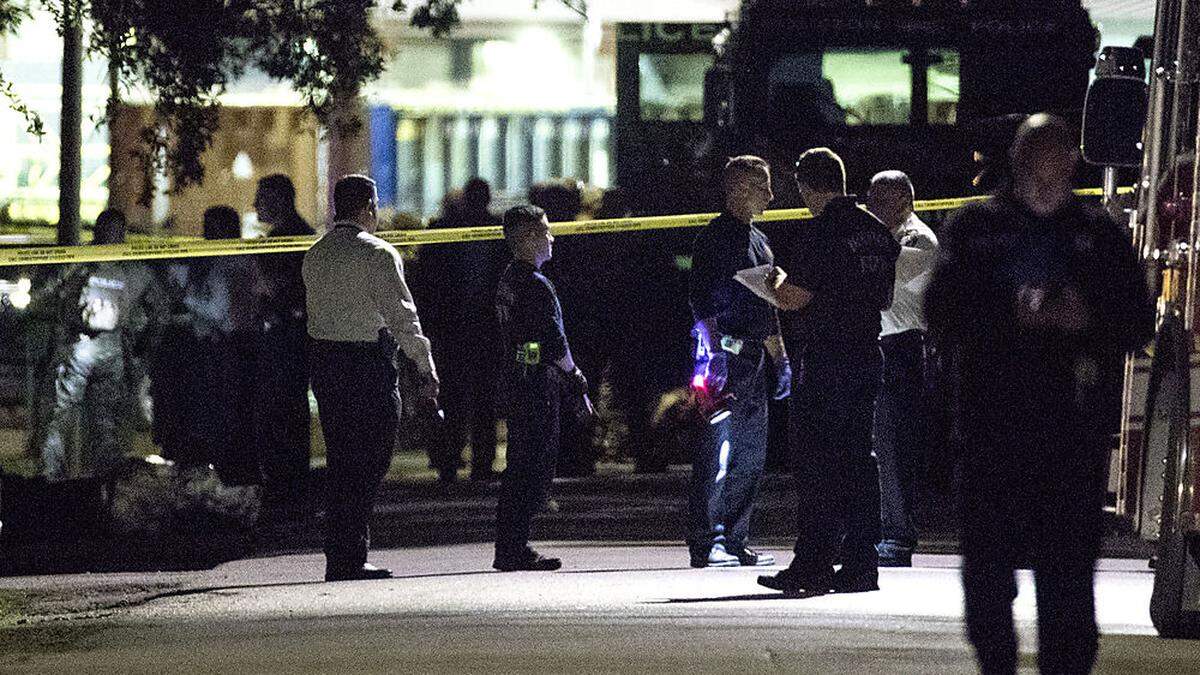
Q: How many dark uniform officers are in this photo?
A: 4